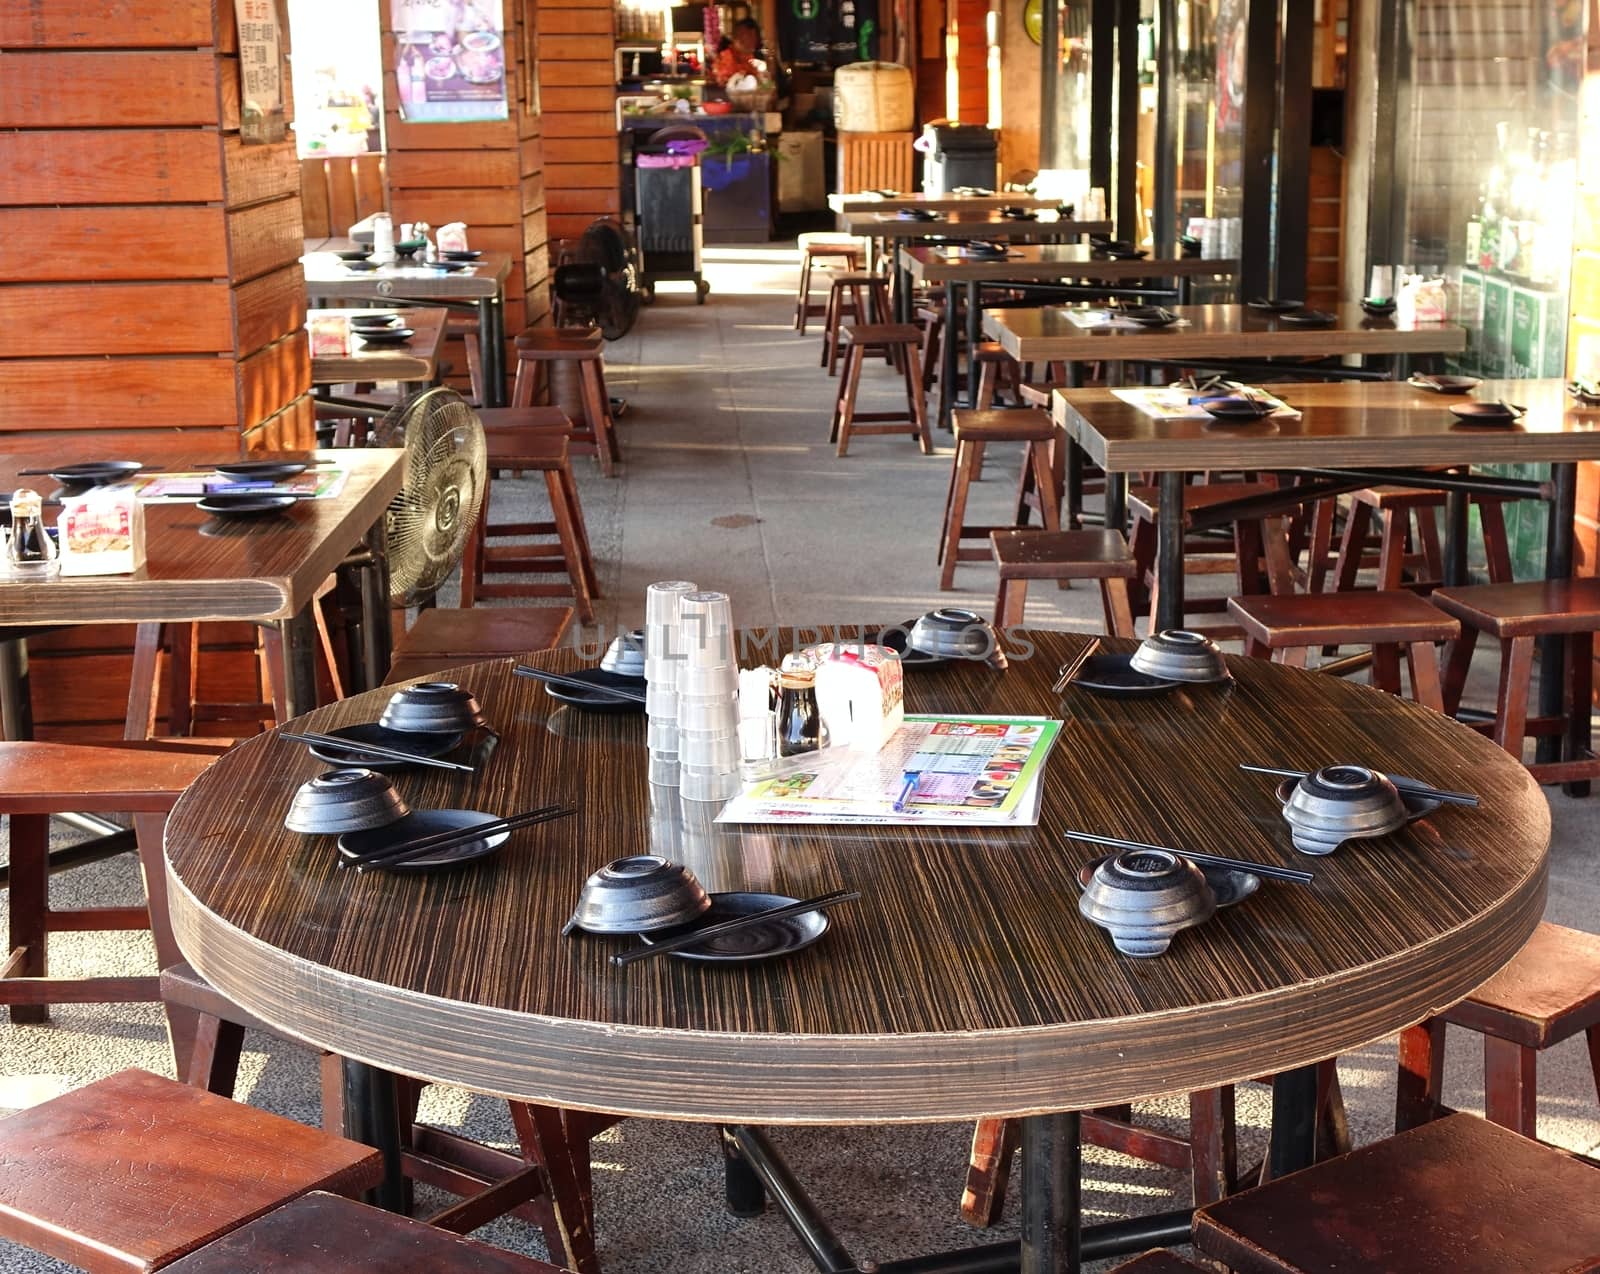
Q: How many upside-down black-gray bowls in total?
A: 8